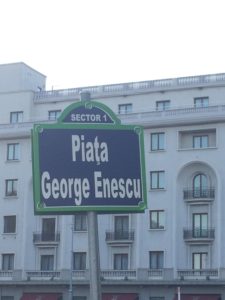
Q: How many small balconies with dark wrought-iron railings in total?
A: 4